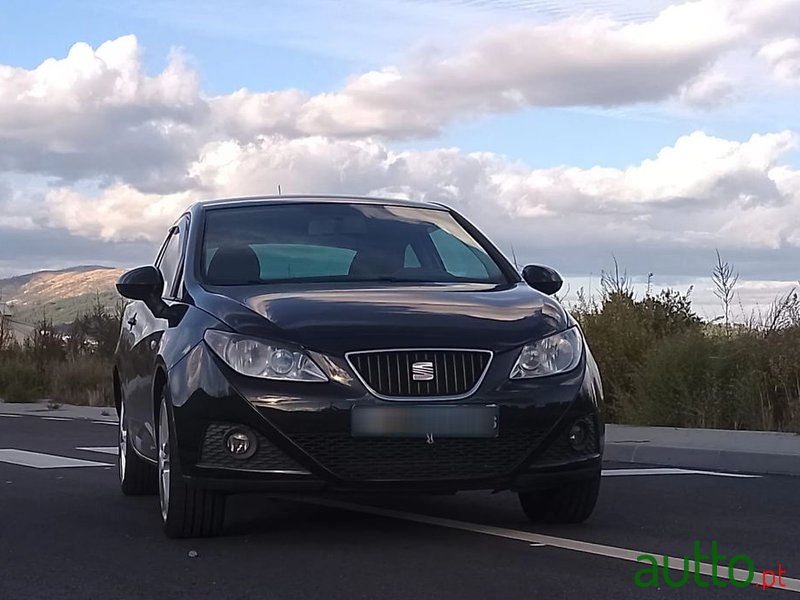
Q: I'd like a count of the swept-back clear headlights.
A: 2